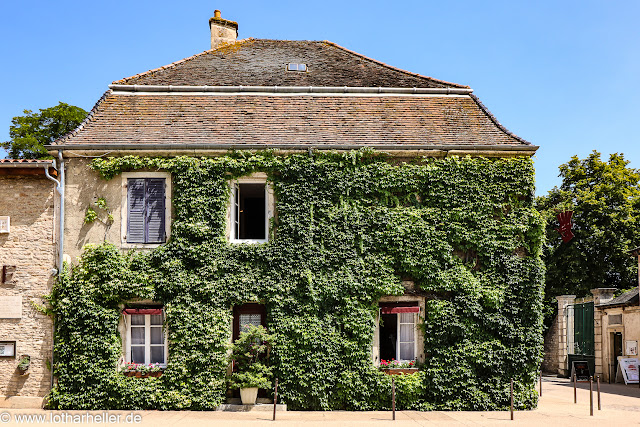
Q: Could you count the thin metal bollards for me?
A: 7